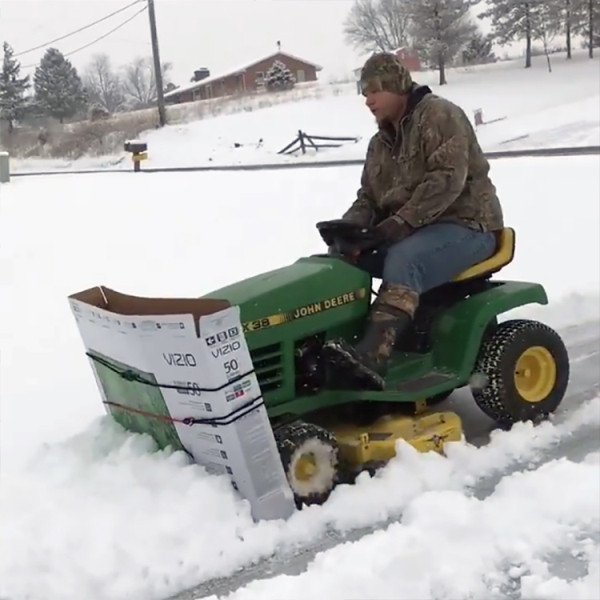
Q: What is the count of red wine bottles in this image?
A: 0